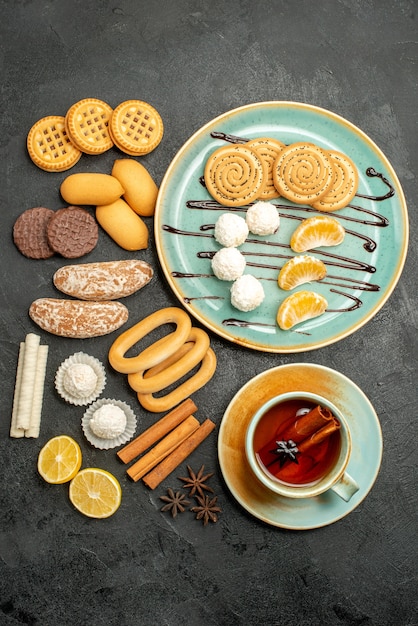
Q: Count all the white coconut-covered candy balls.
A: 6